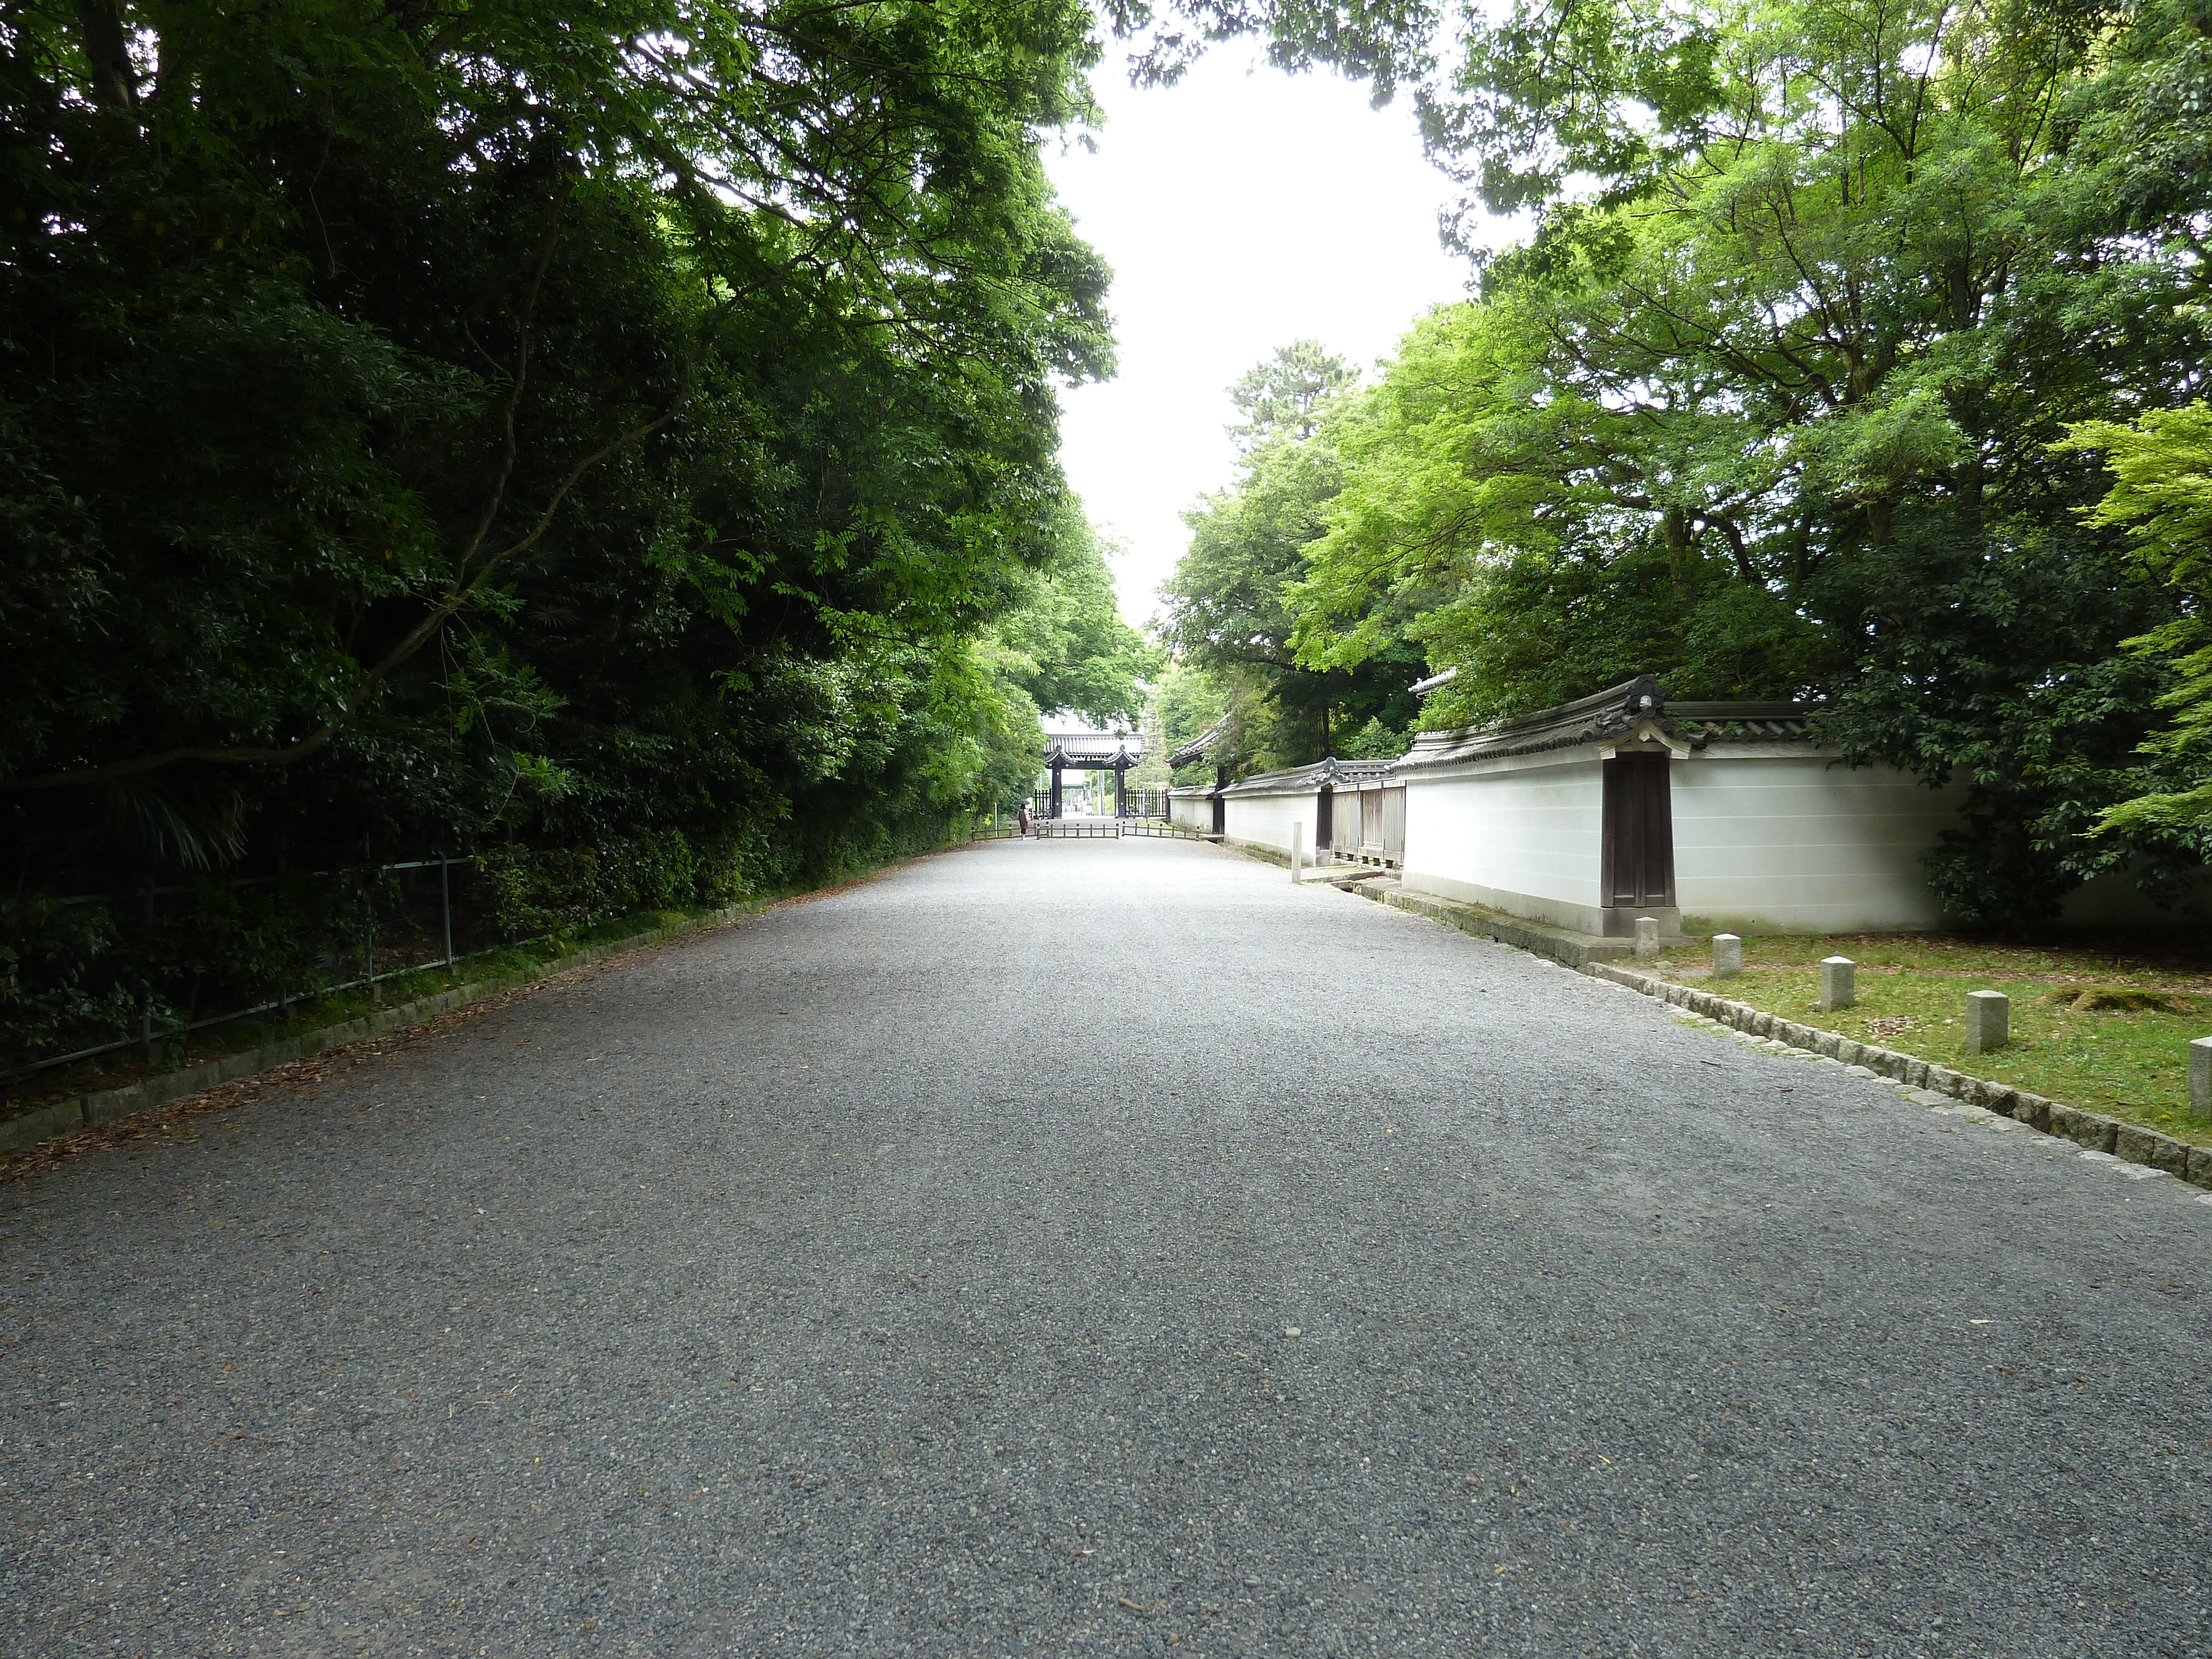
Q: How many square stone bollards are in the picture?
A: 5